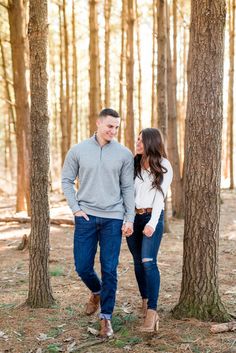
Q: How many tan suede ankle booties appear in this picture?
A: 2